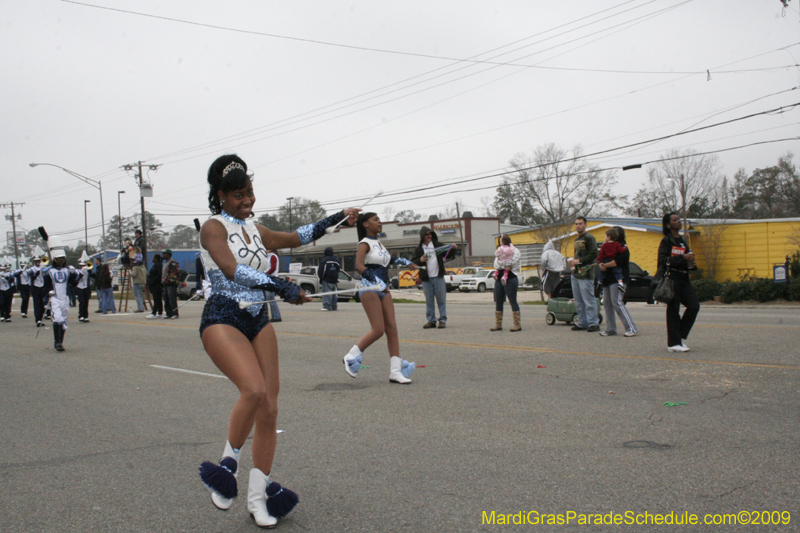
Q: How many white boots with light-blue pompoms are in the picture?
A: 2